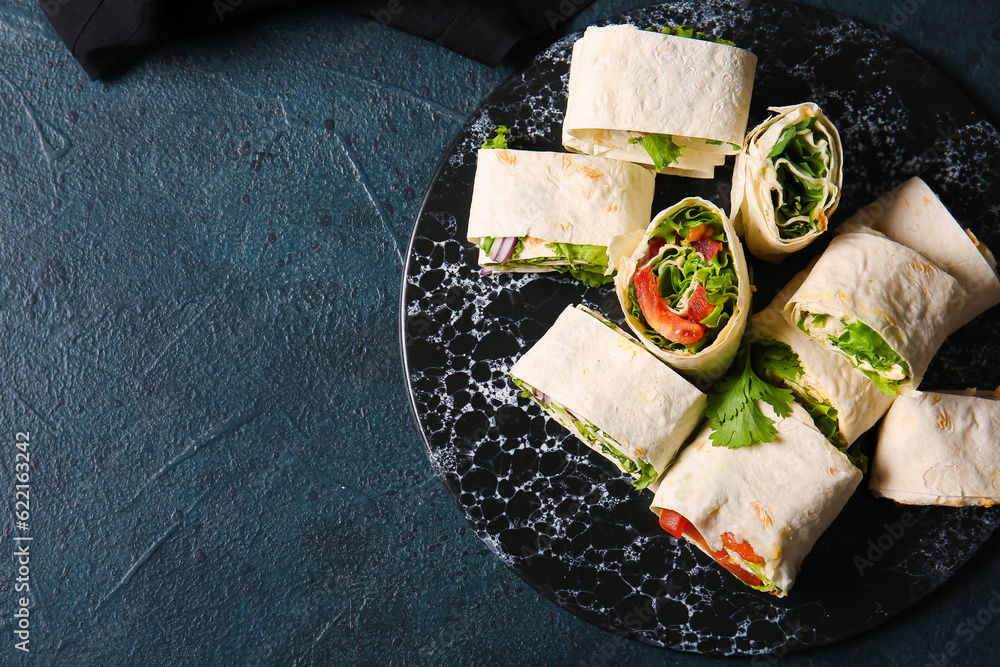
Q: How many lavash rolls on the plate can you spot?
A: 10